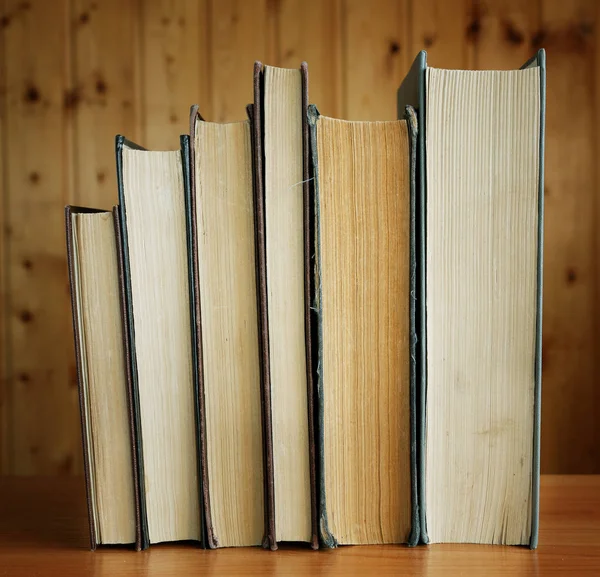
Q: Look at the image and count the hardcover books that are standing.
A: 6